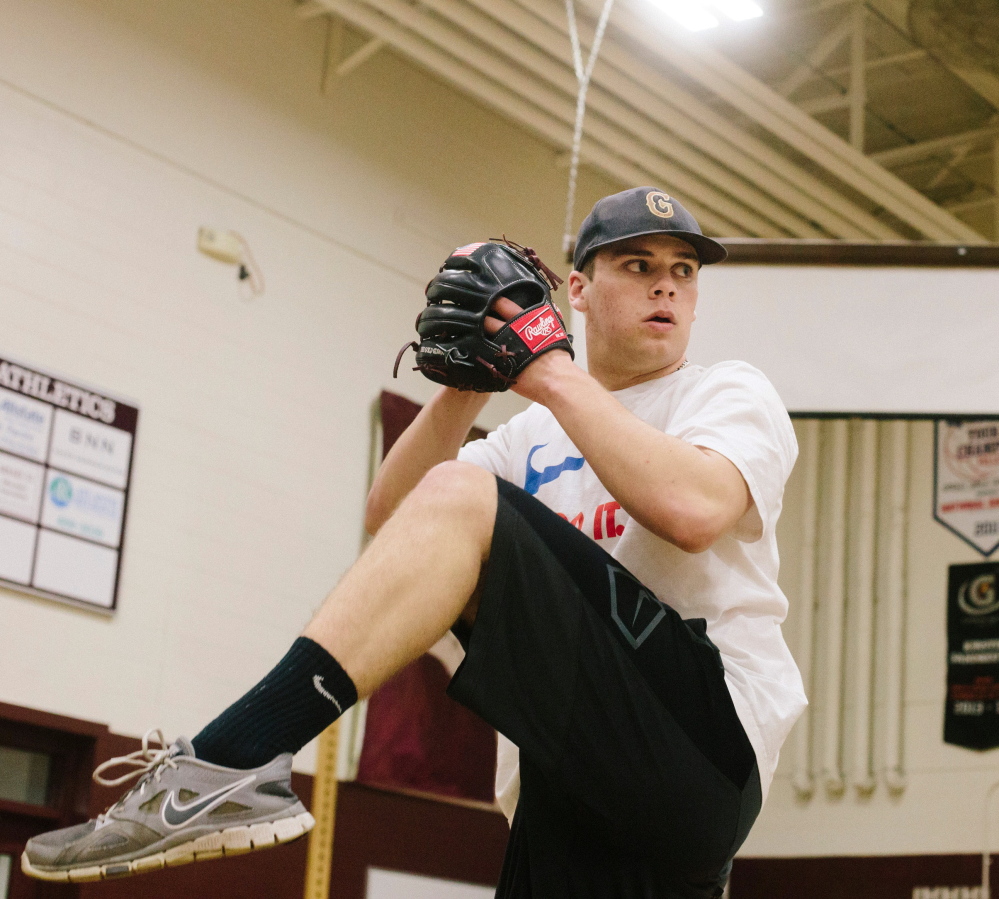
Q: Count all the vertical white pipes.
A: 4